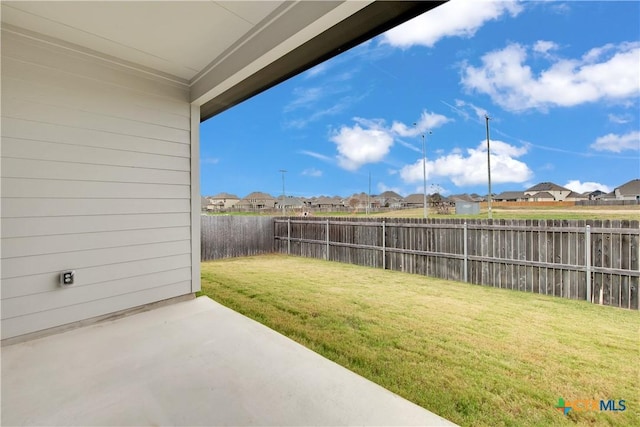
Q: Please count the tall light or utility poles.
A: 4